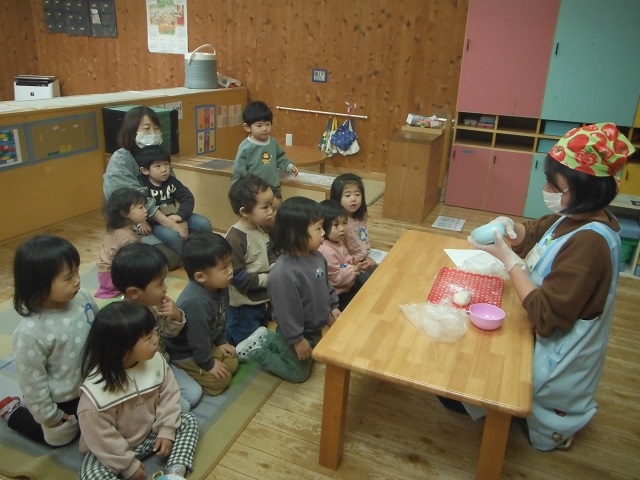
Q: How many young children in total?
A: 12